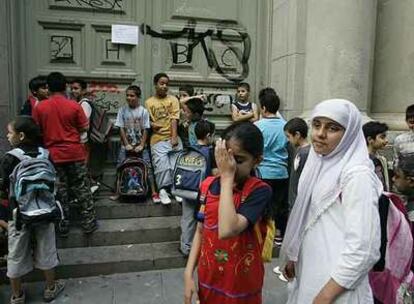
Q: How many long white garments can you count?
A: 1